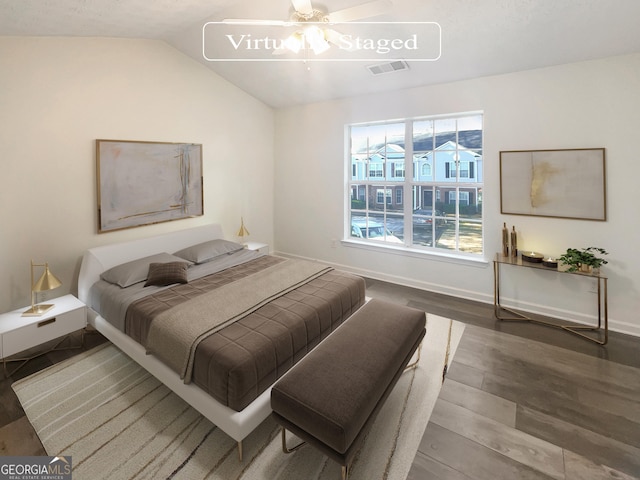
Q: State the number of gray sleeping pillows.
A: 2